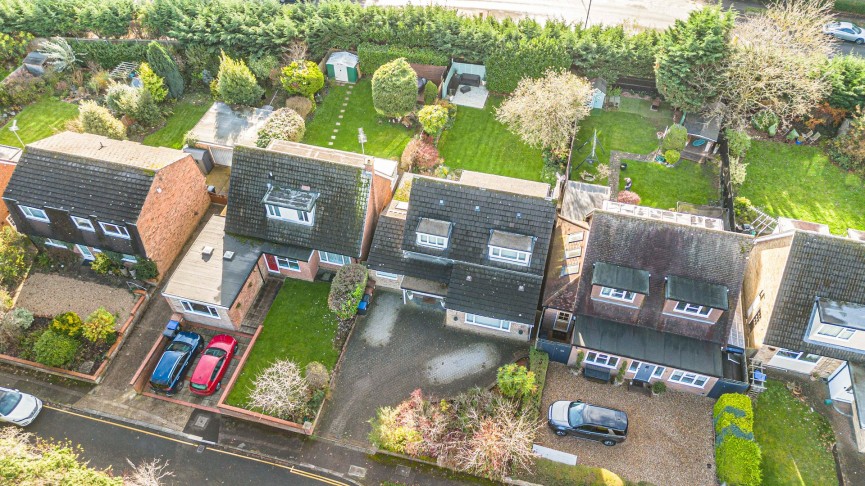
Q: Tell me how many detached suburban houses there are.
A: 5